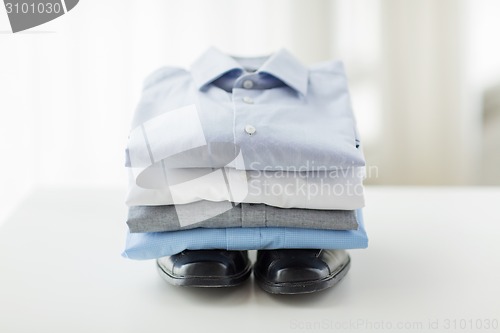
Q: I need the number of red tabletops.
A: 0